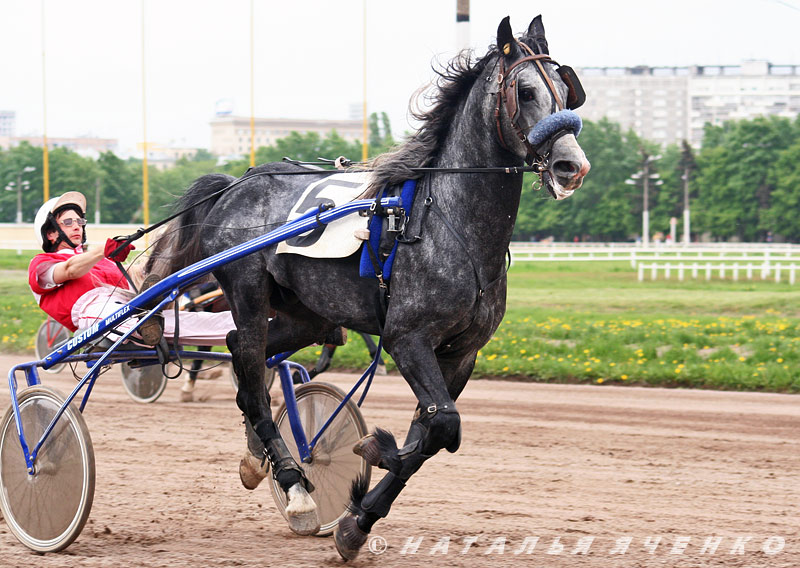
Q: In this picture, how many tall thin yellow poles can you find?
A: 4